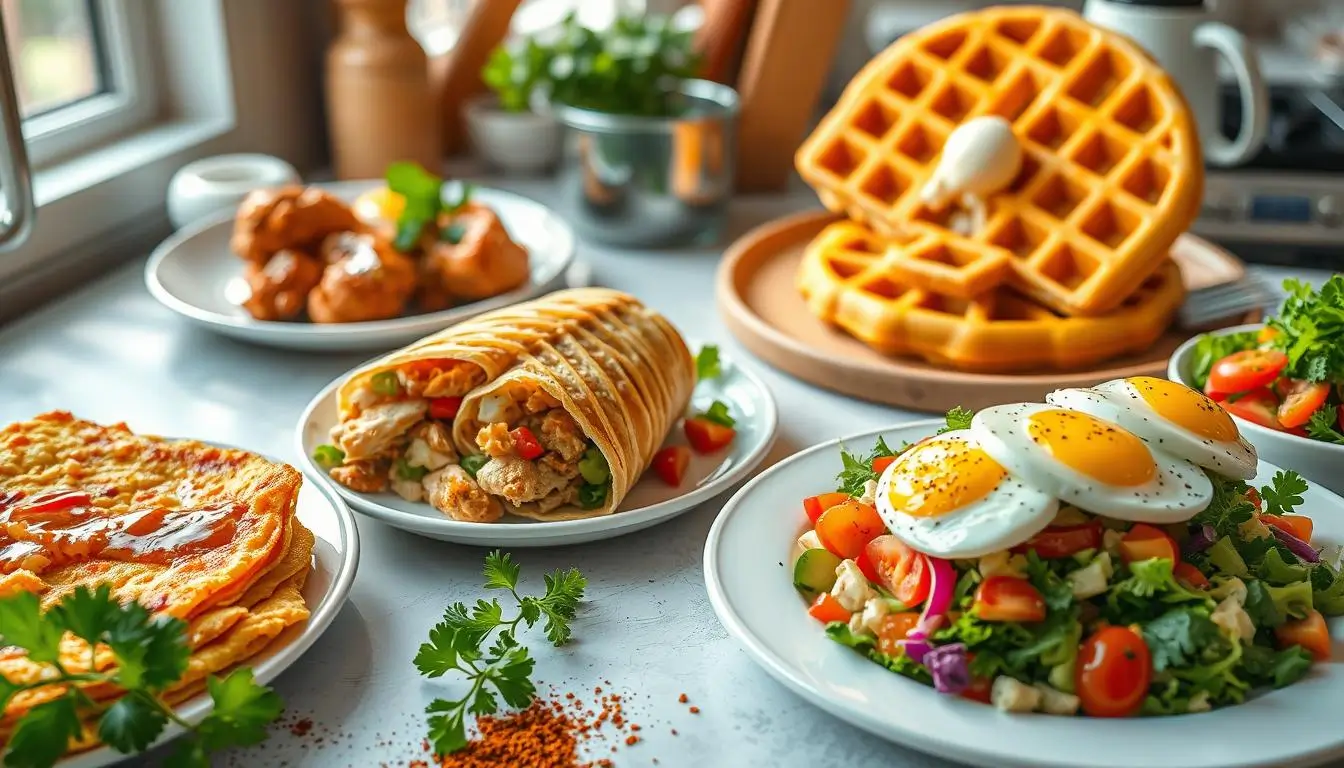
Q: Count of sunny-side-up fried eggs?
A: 3